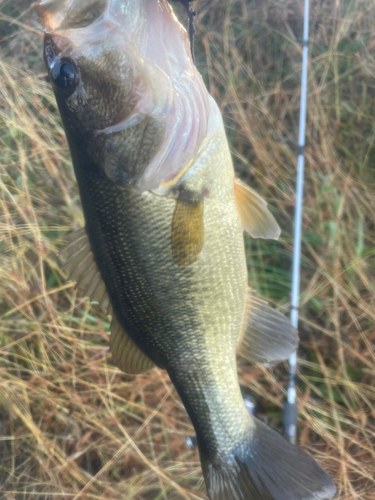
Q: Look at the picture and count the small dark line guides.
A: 2